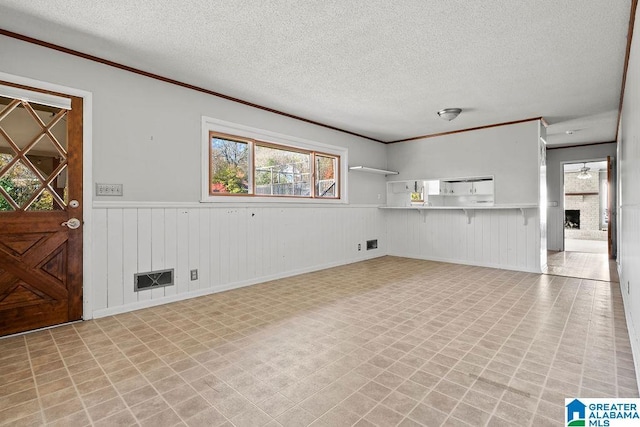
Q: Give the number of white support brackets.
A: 3